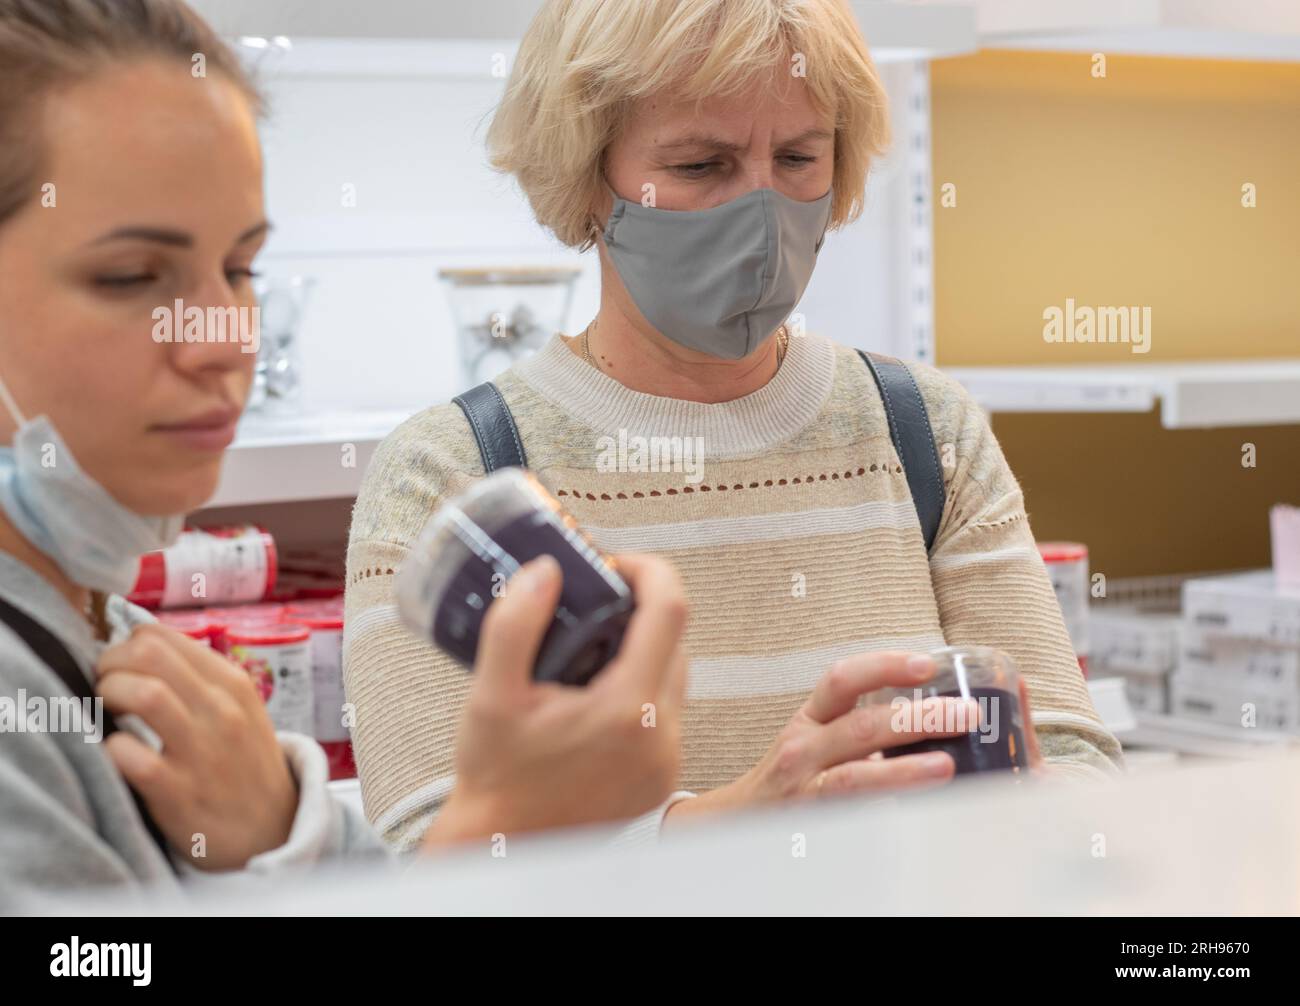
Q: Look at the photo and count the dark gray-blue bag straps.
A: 2